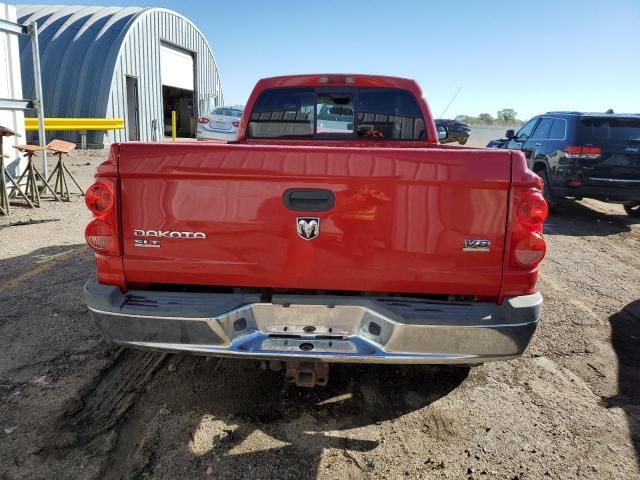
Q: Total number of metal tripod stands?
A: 3